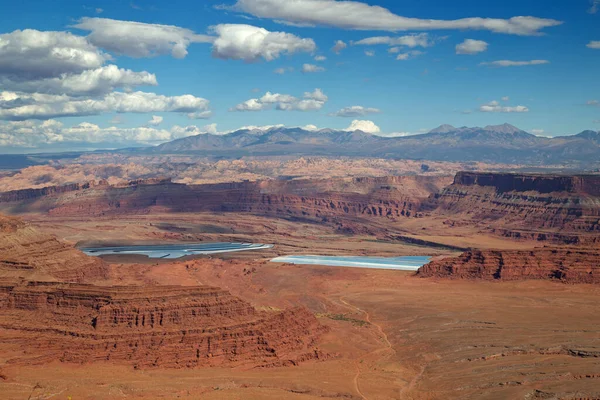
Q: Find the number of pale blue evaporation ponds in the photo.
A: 2